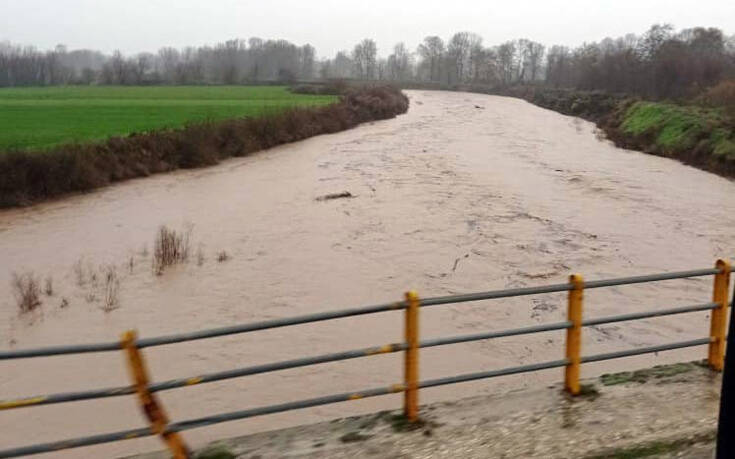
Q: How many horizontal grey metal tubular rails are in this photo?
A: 3